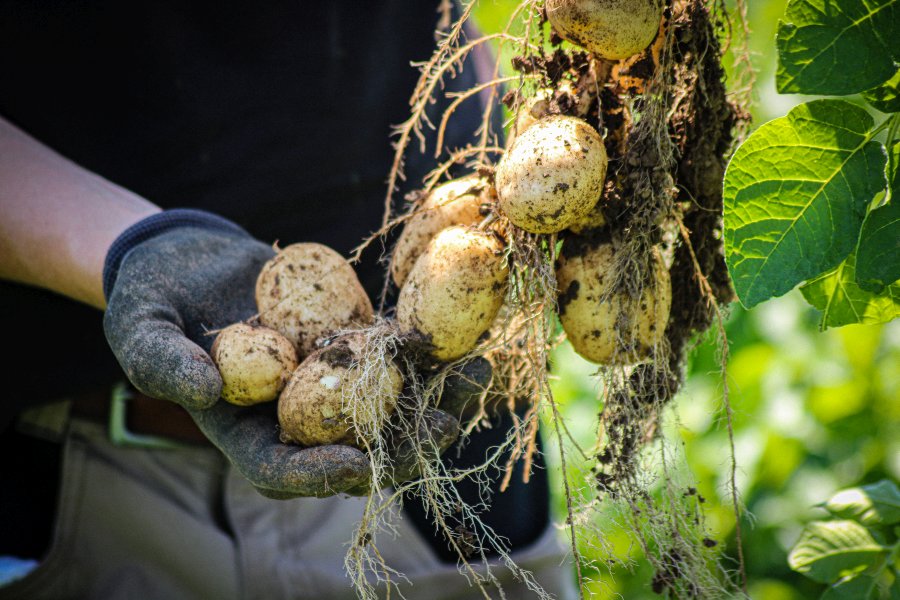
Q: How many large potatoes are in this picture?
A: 7